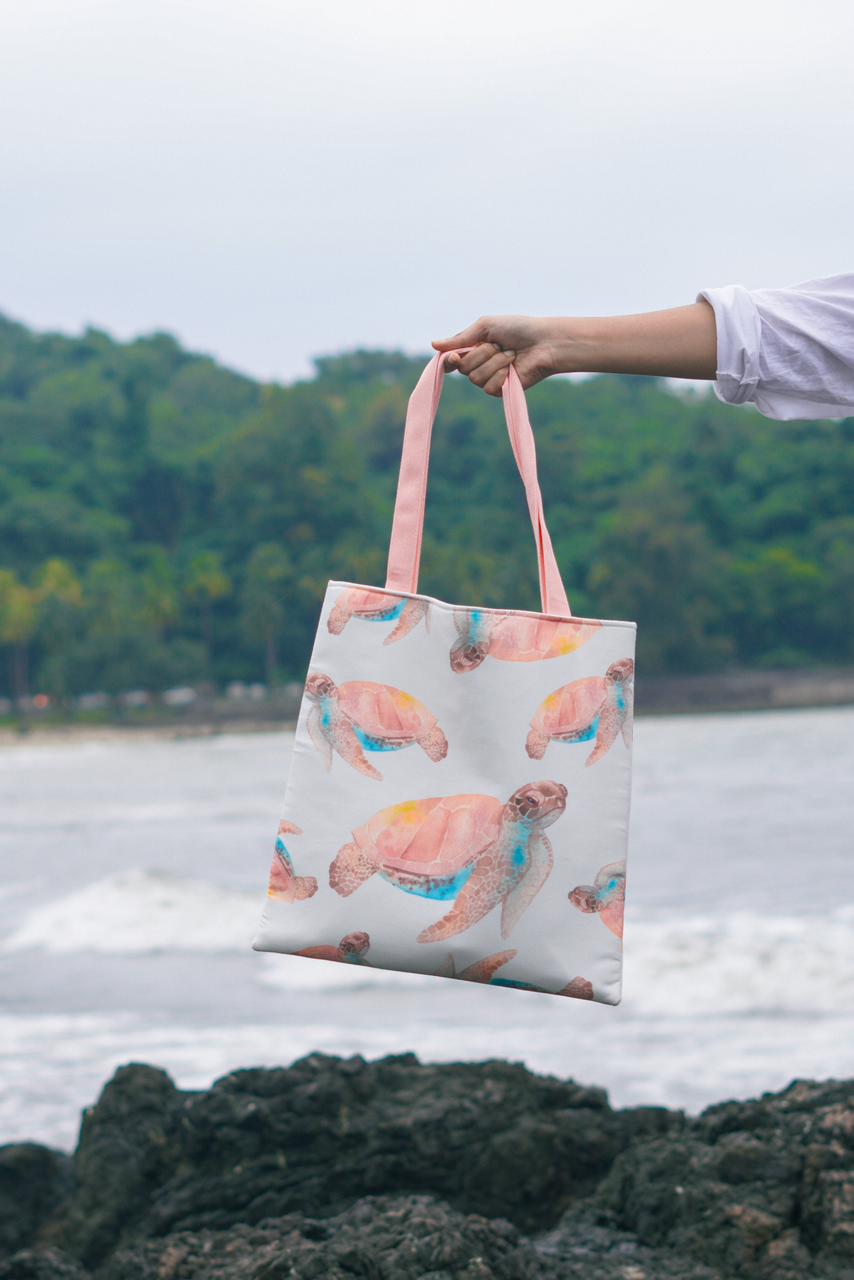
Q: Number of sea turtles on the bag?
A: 9